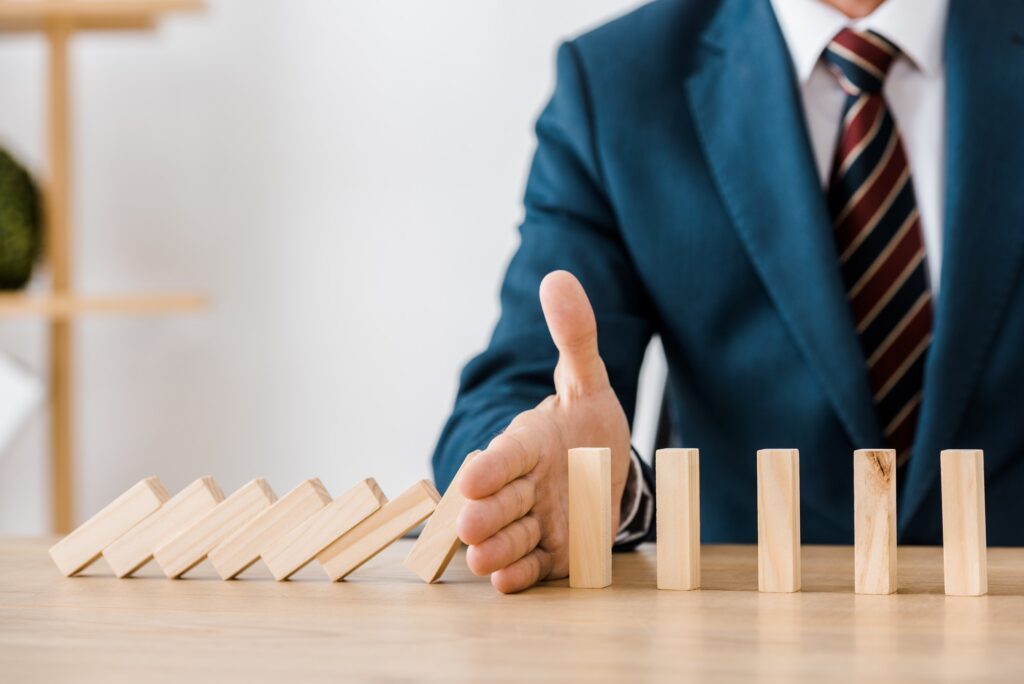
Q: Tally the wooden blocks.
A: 12